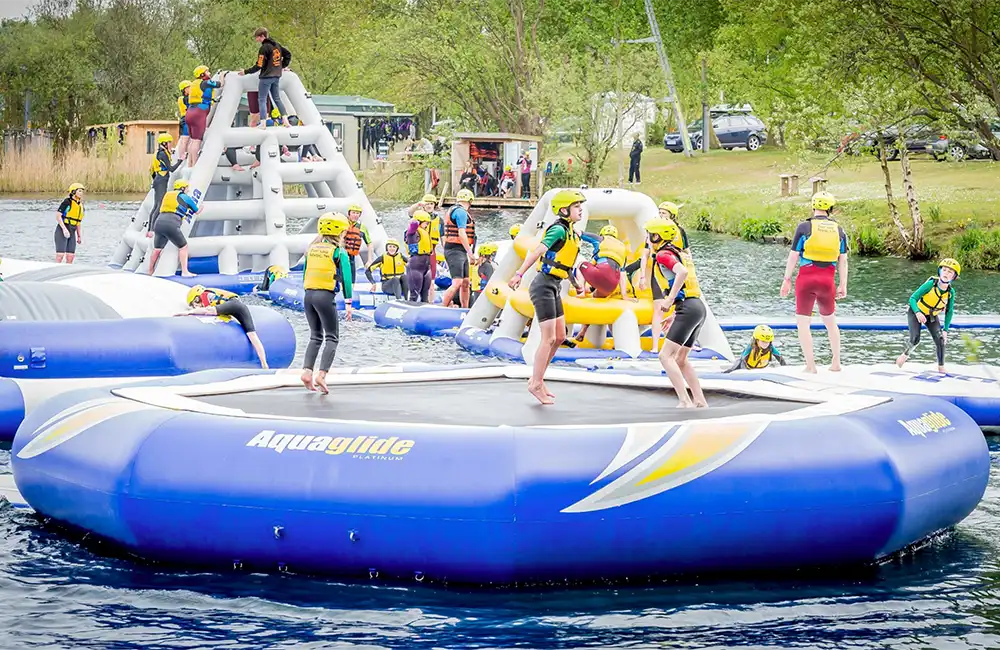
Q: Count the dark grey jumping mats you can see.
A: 1